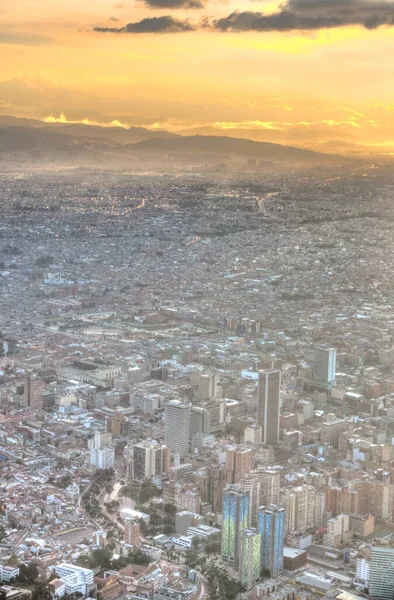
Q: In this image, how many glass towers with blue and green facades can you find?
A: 3